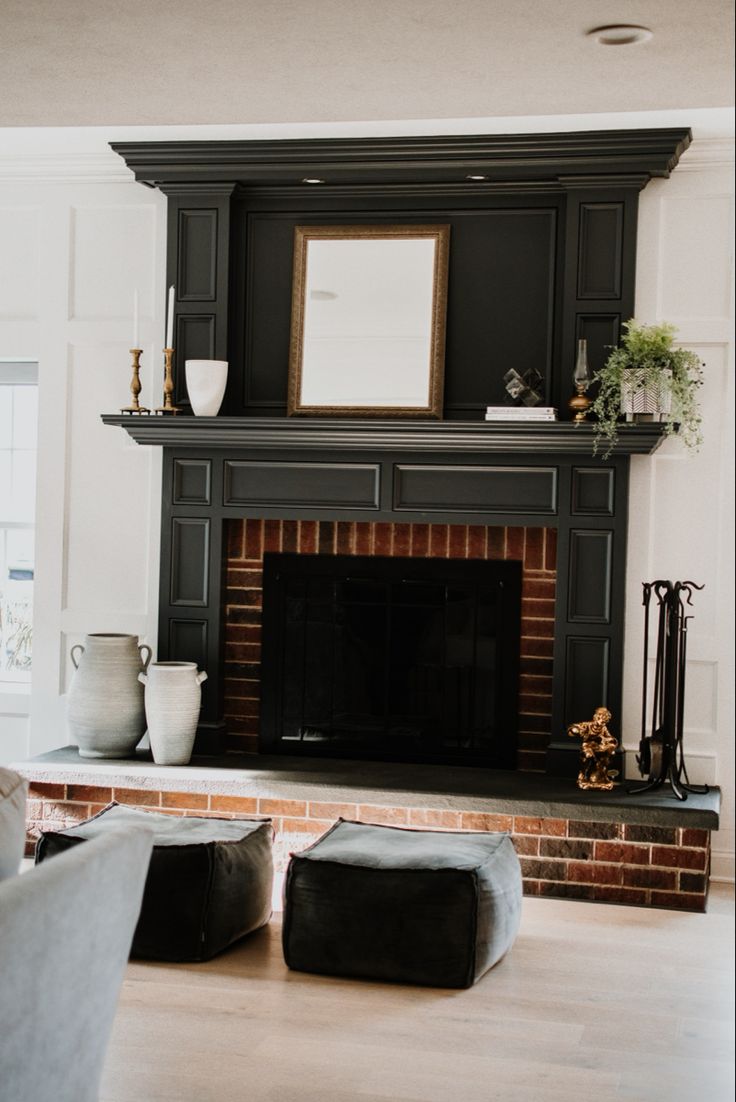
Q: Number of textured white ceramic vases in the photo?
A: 2